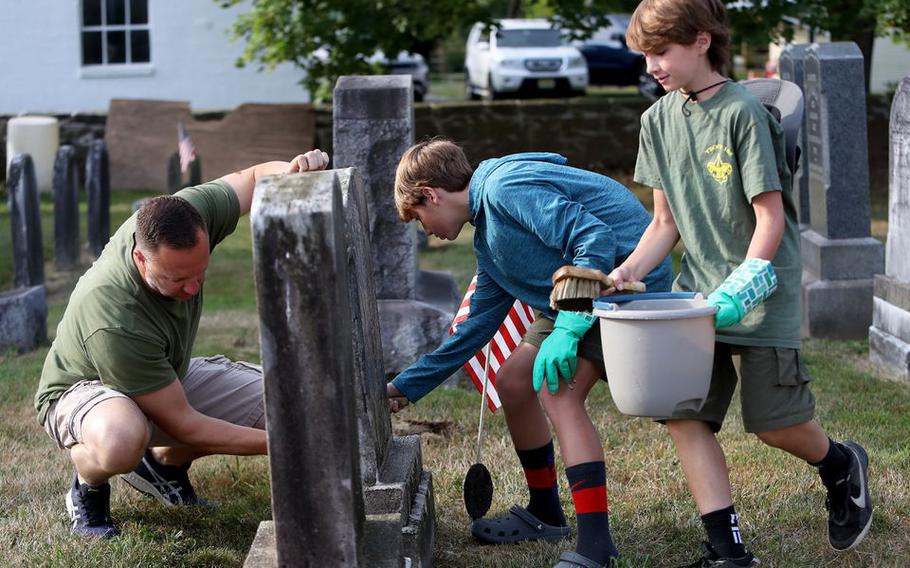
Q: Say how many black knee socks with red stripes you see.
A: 2